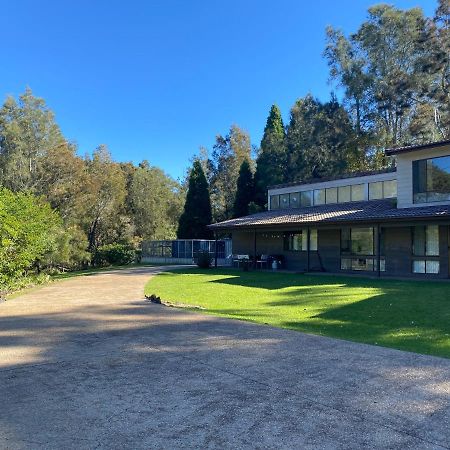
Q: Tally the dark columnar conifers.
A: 3